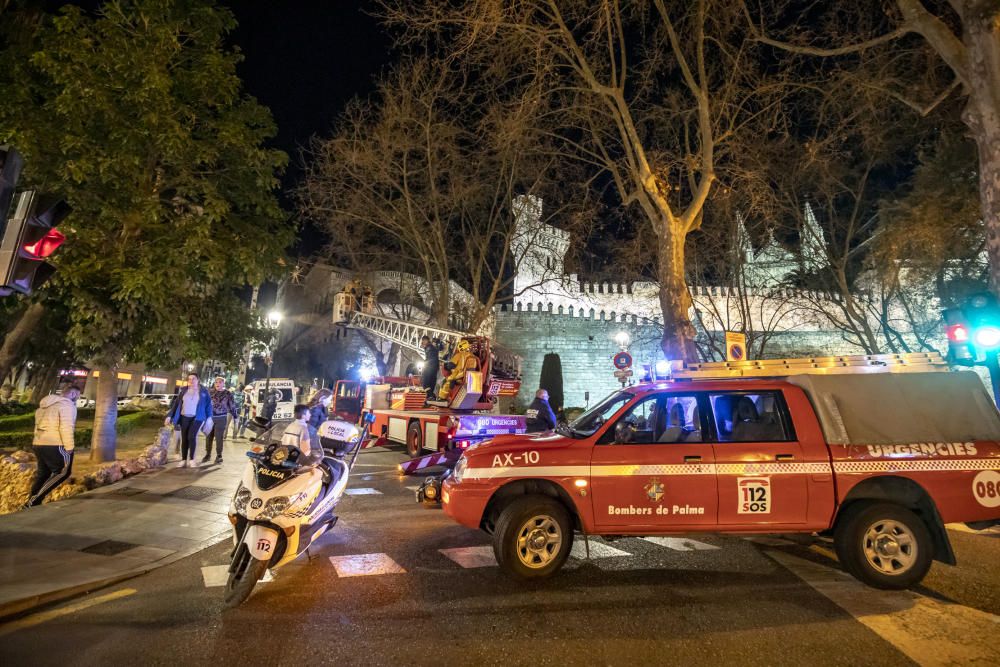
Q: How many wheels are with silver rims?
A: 2